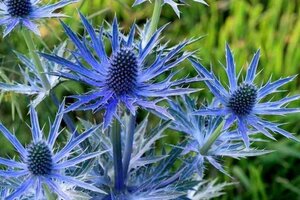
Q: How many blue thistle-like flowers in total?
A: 4